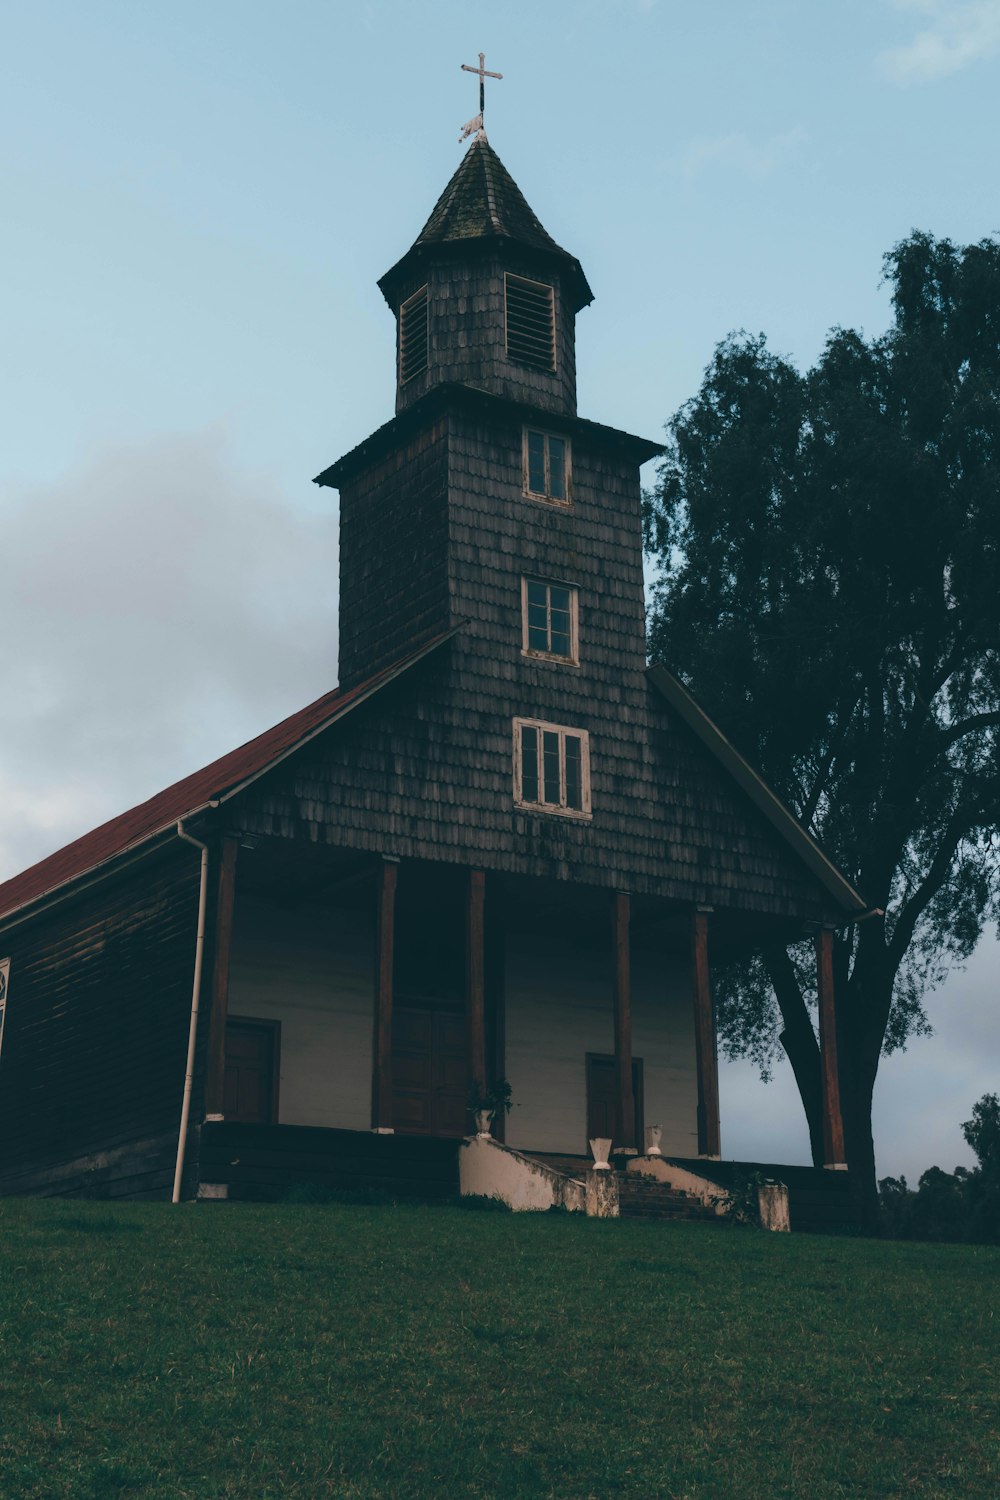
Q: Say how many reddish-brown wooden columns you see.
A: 6